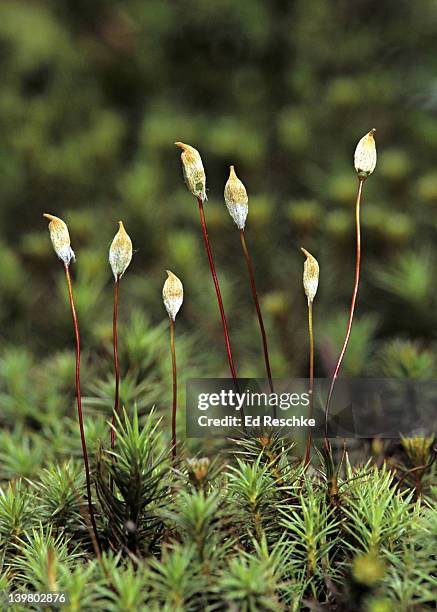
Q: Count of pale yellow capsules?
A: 7